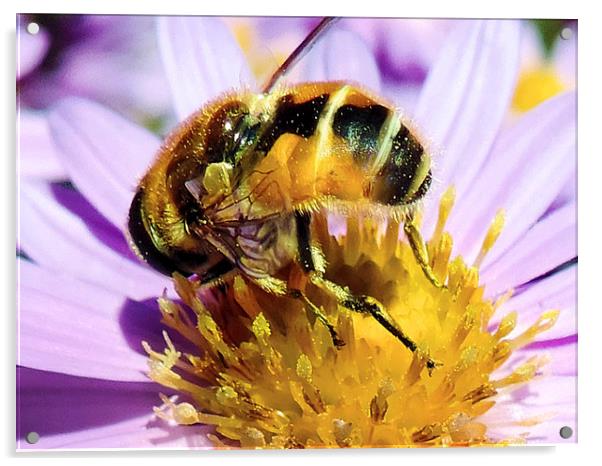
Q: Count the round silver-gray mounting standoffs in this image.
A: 4